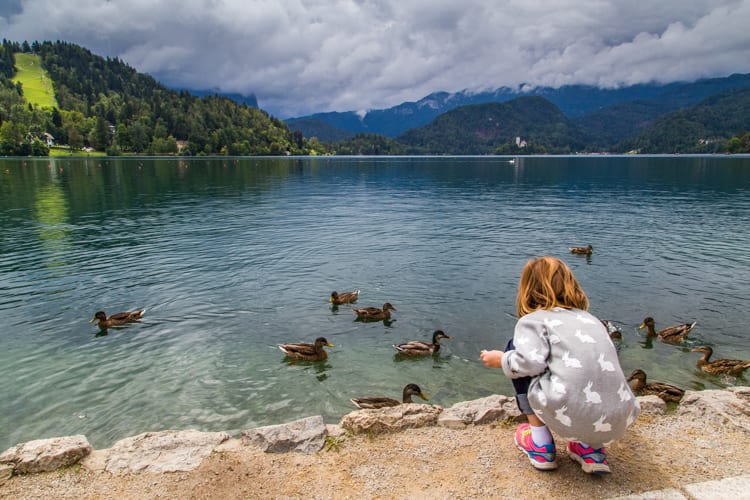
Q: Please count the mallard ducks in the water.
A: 11